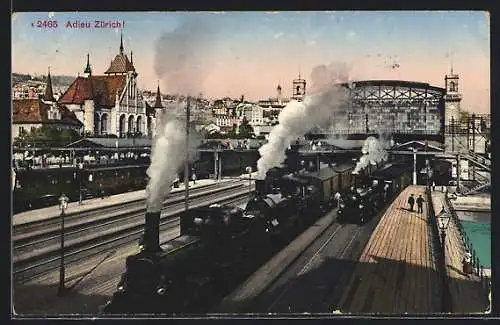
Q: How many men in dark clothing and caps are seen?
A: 2